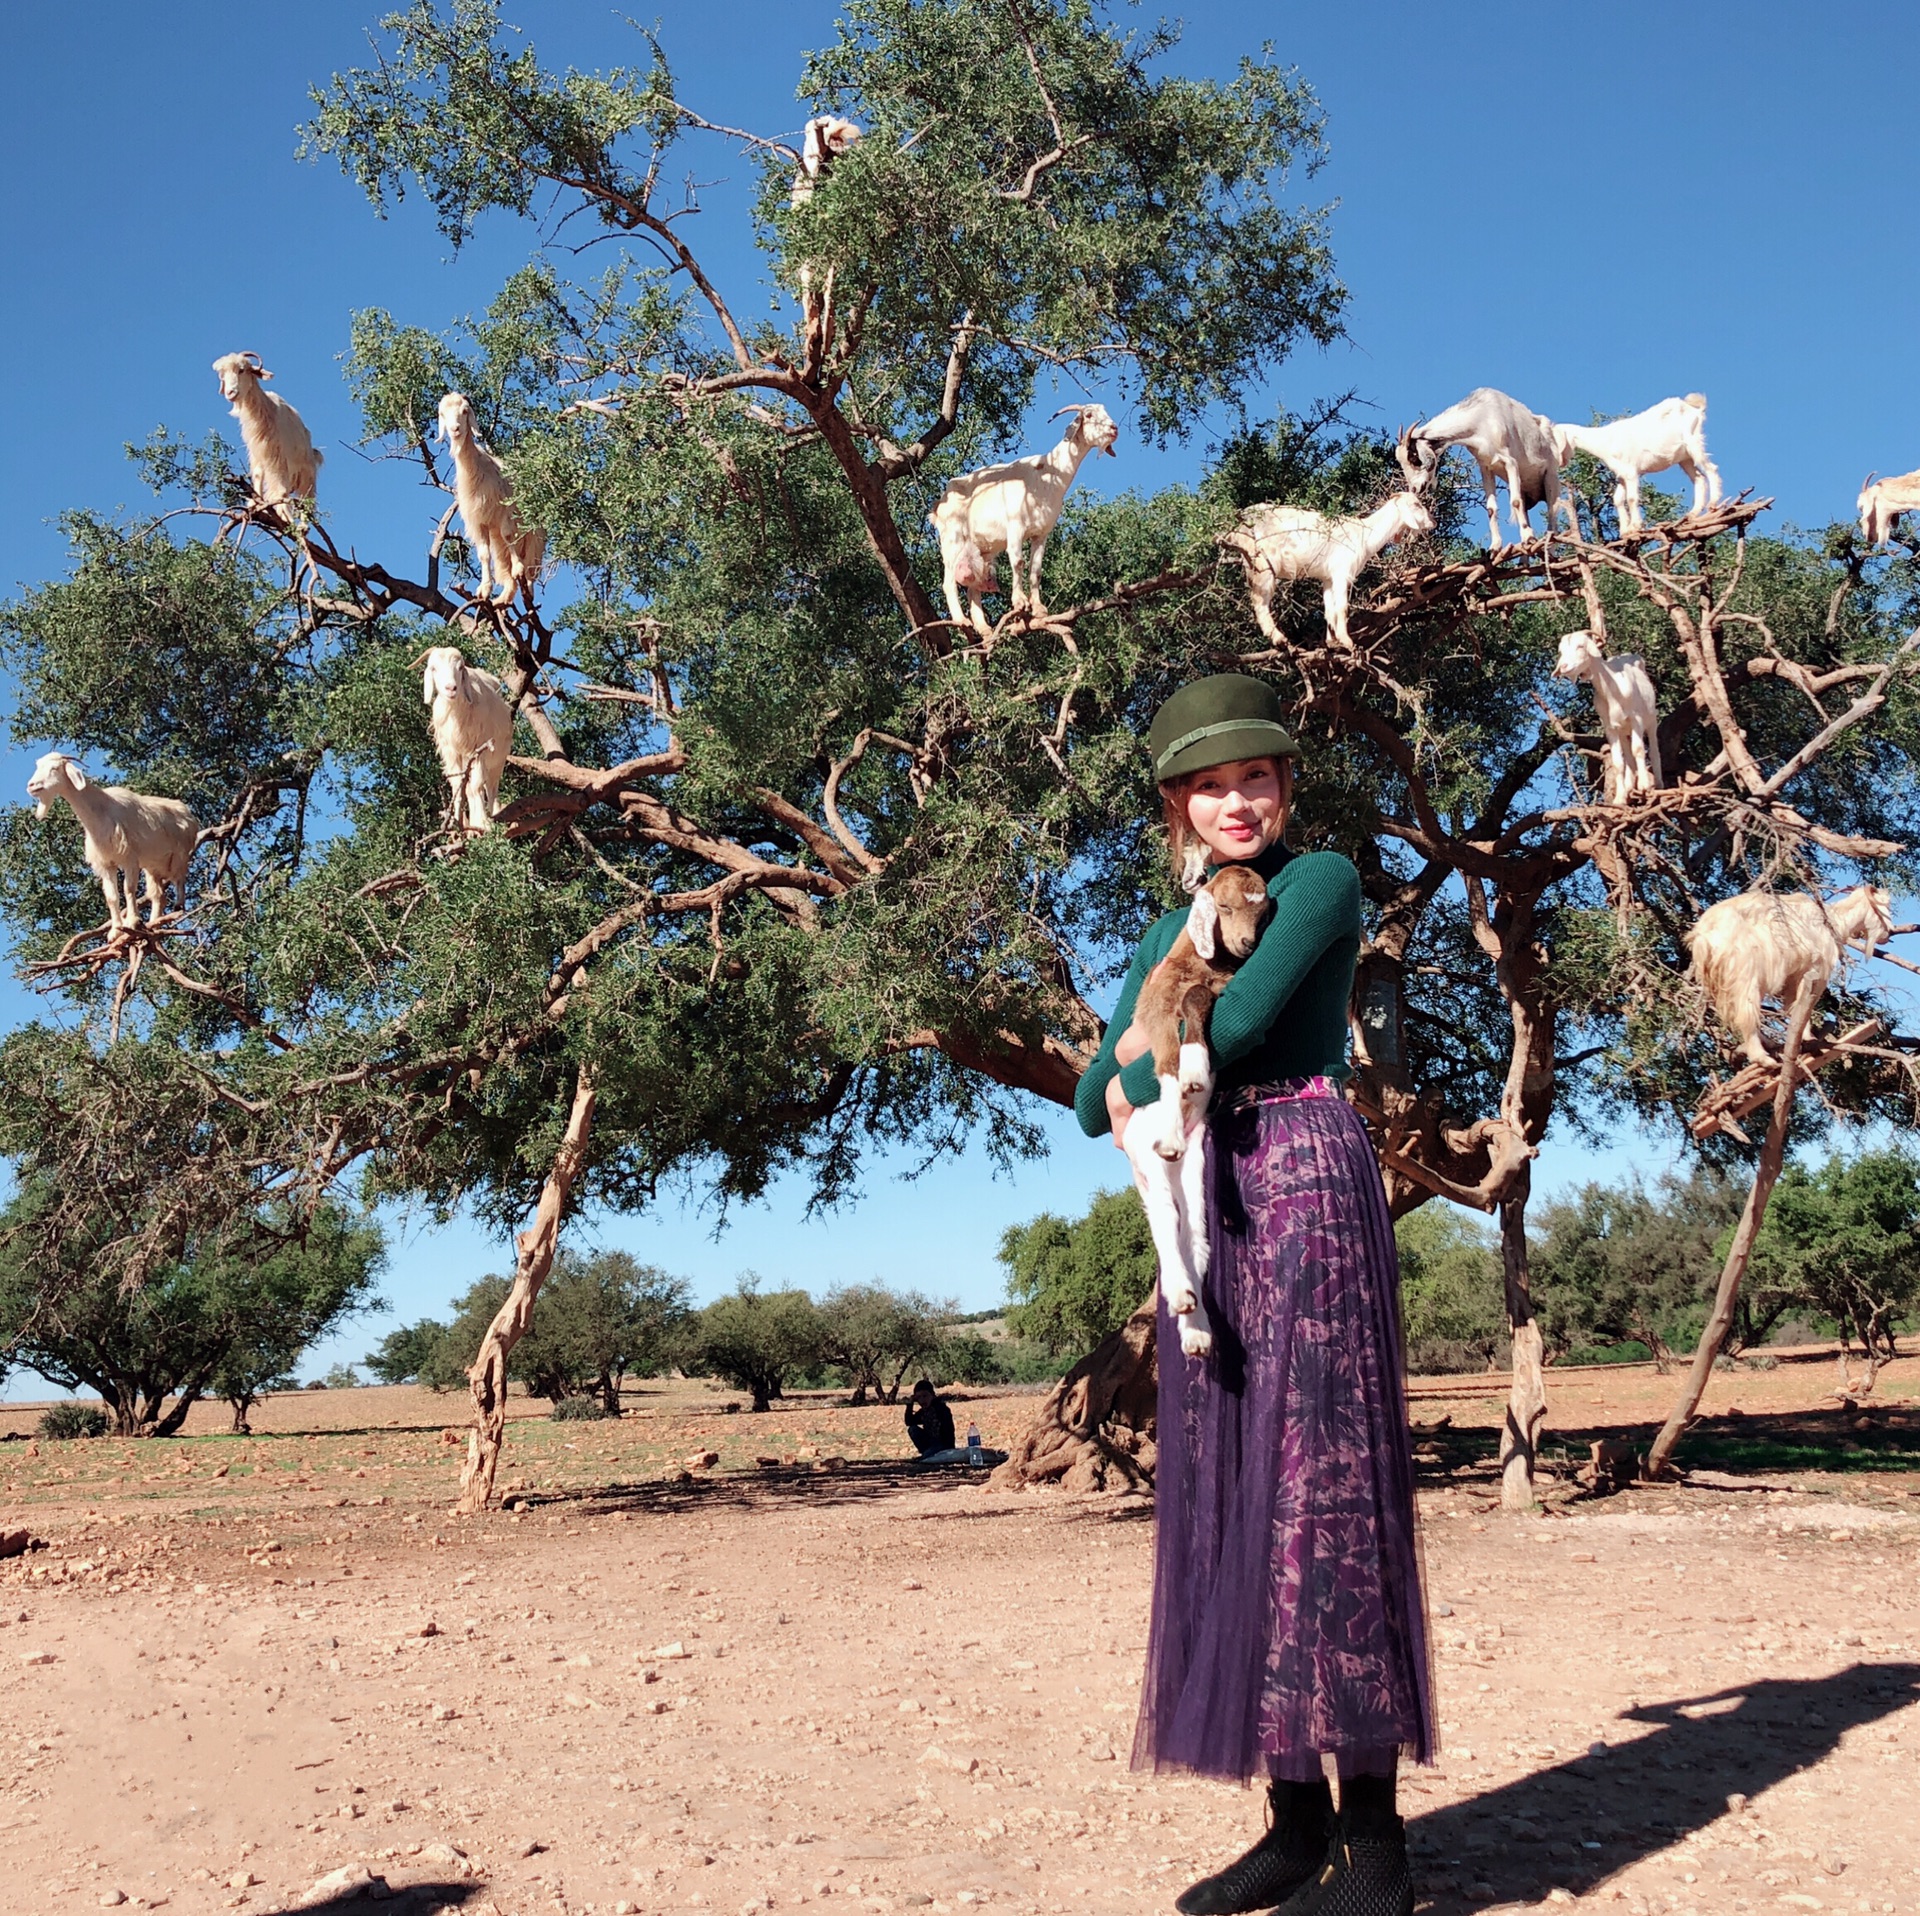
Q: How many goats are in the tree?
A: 12